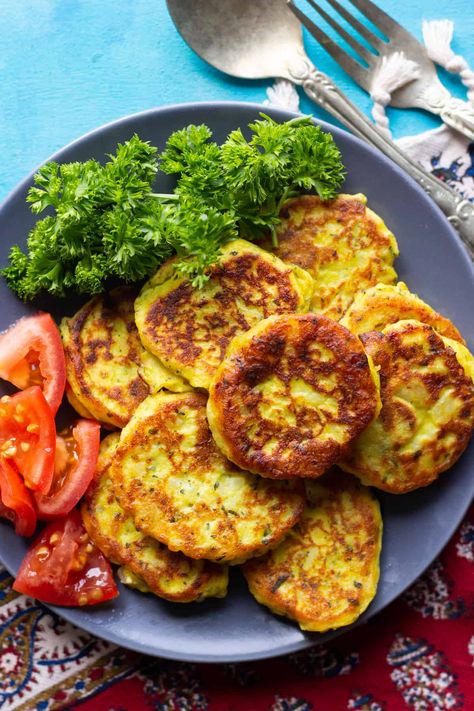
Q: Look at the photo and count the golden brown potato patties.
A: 9